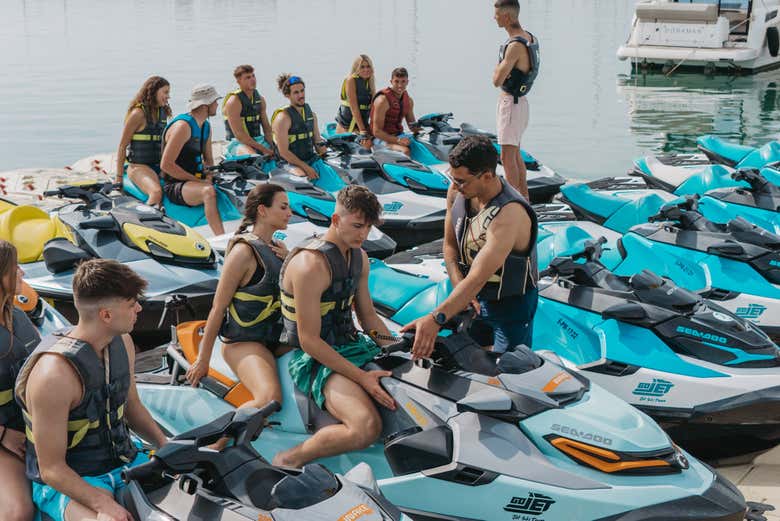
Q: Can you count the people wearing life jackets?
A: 12